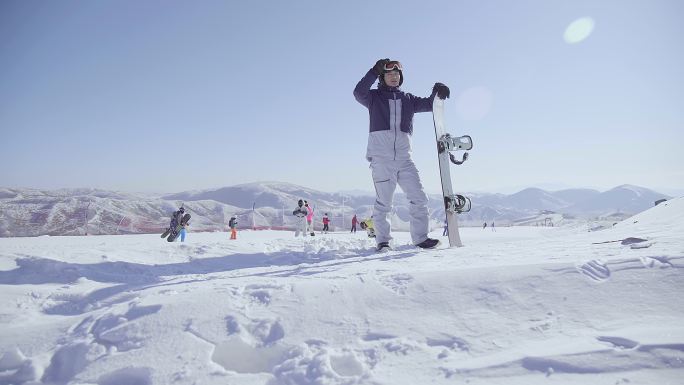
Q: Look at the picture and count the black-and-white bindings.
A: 2